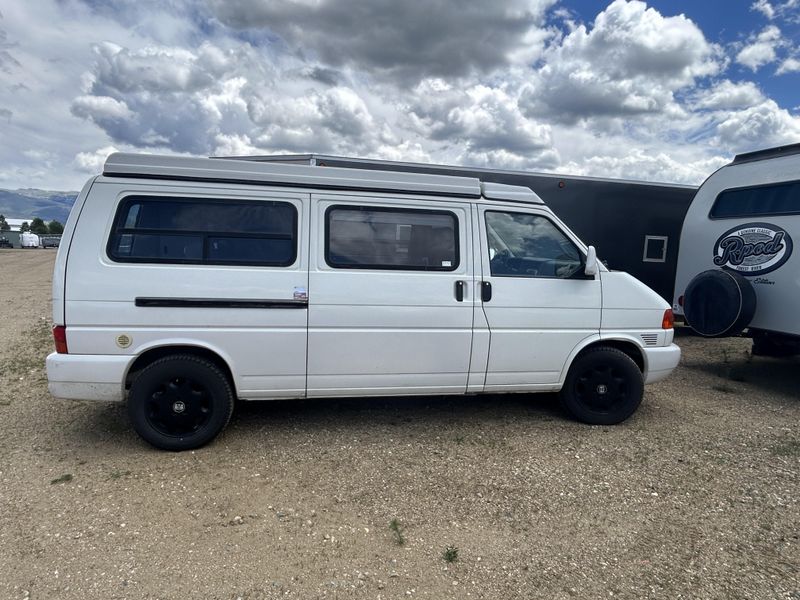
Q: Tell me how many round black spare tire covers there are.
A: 1